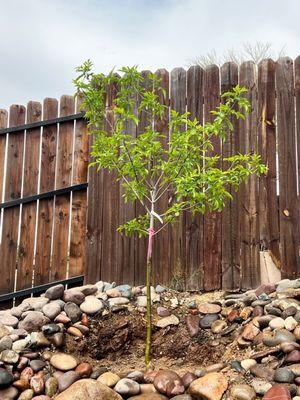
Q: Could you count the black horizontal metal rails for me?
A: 3